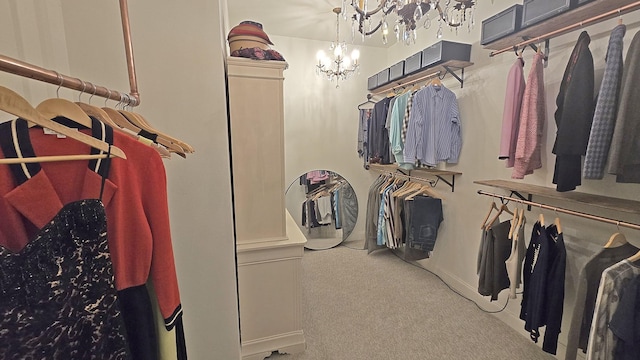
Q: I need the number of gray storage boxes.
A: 8